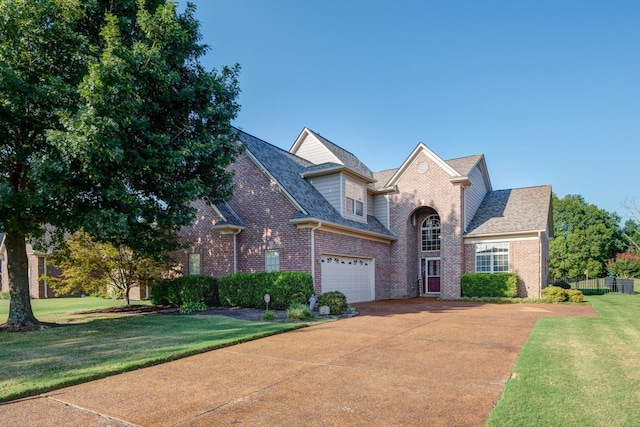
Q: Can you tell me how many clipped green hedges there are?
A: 3